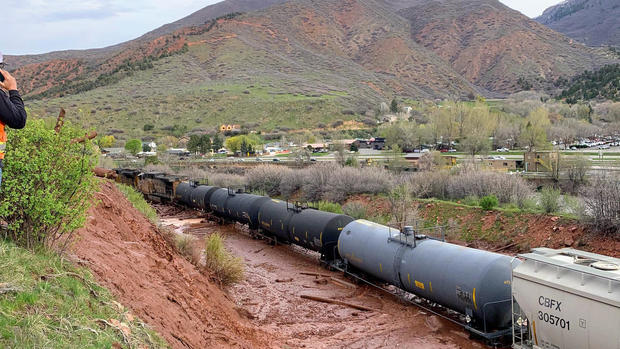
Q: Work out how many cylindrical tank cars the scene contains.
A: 4